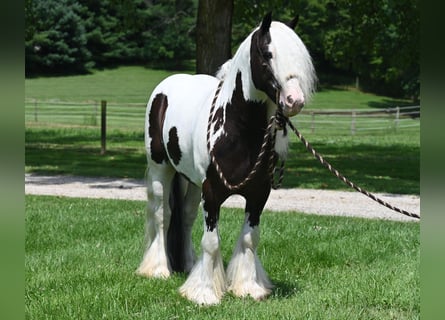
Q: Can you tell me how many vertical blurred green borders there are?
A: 2